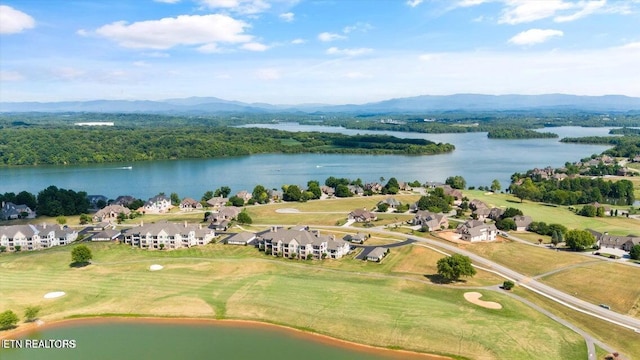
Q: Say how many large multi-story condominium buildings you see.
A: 3